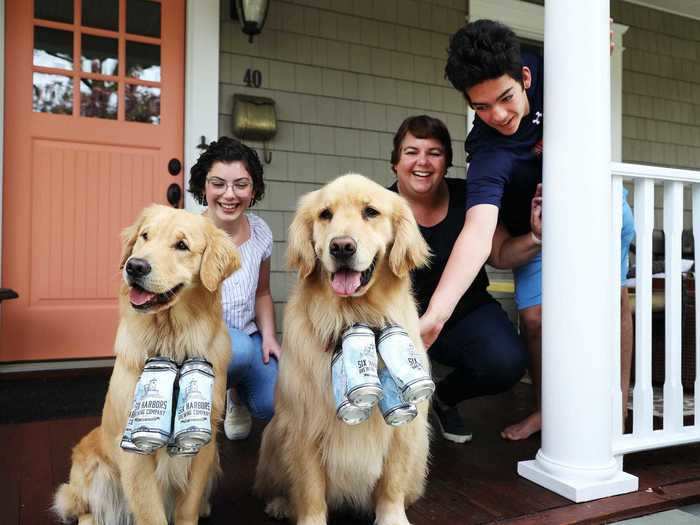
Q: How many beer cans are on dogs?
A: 8